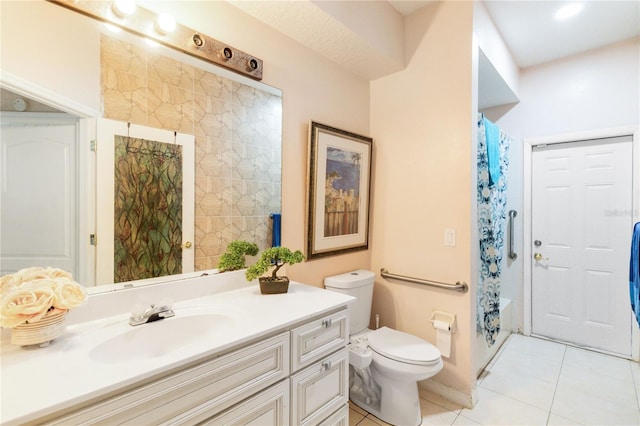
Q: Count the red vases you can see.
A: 0